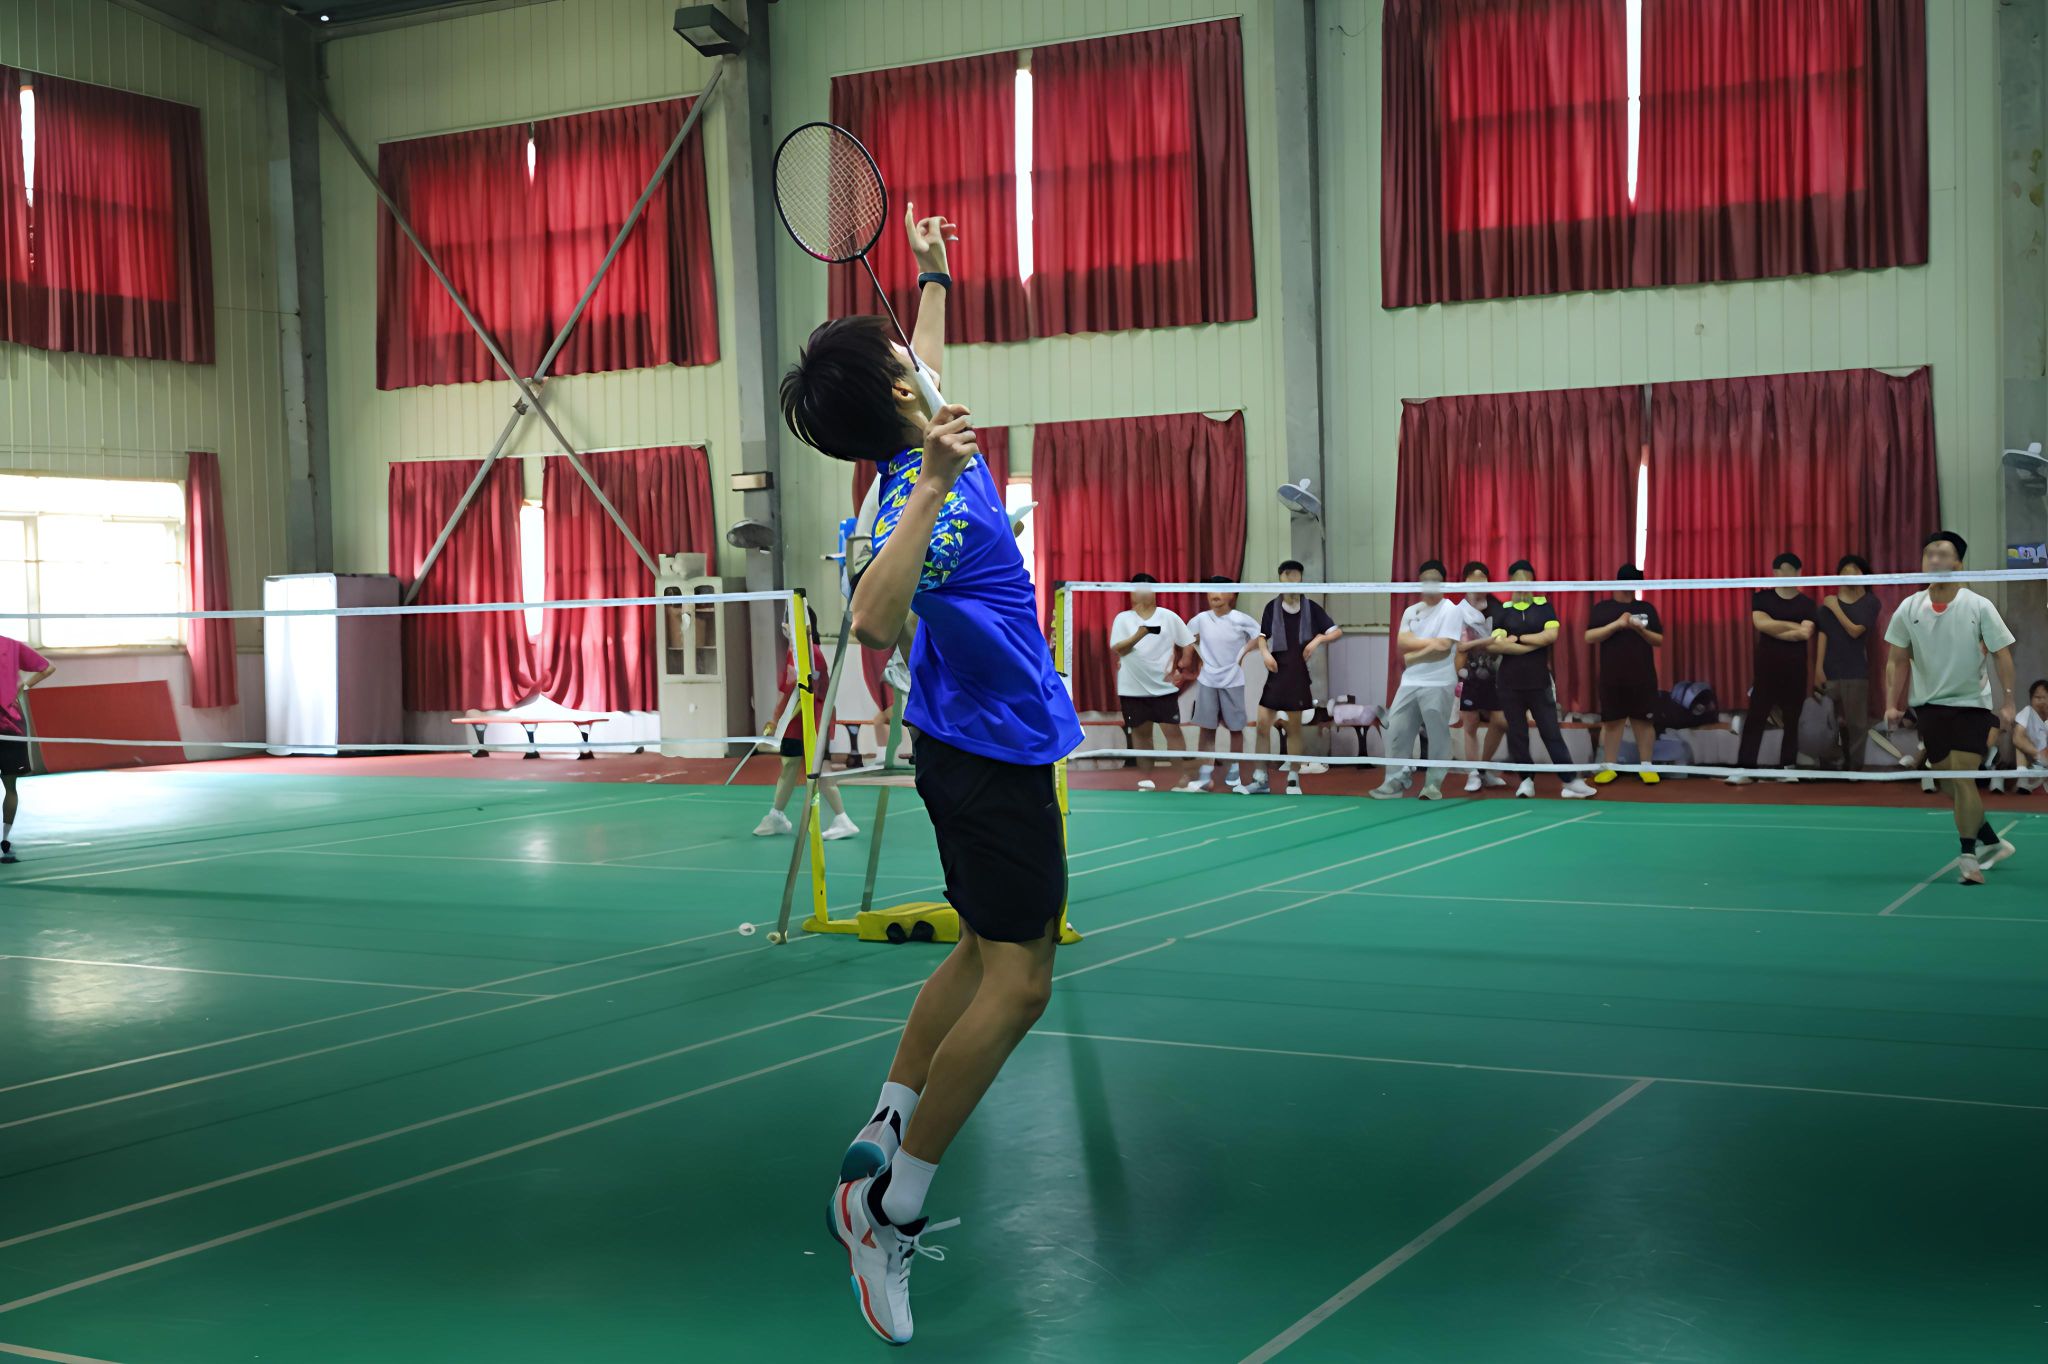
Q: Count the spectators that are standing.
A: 9